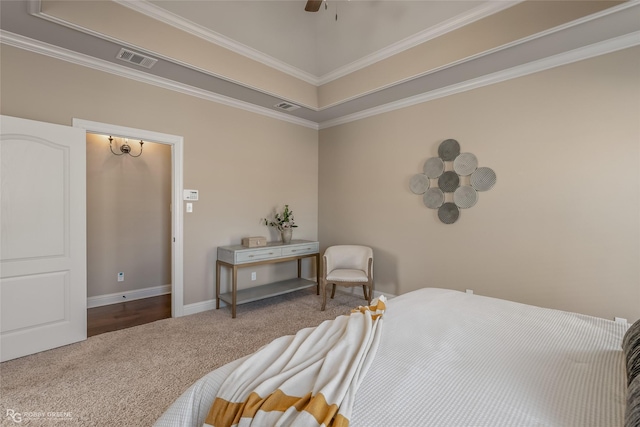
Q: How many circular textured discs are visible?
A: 9